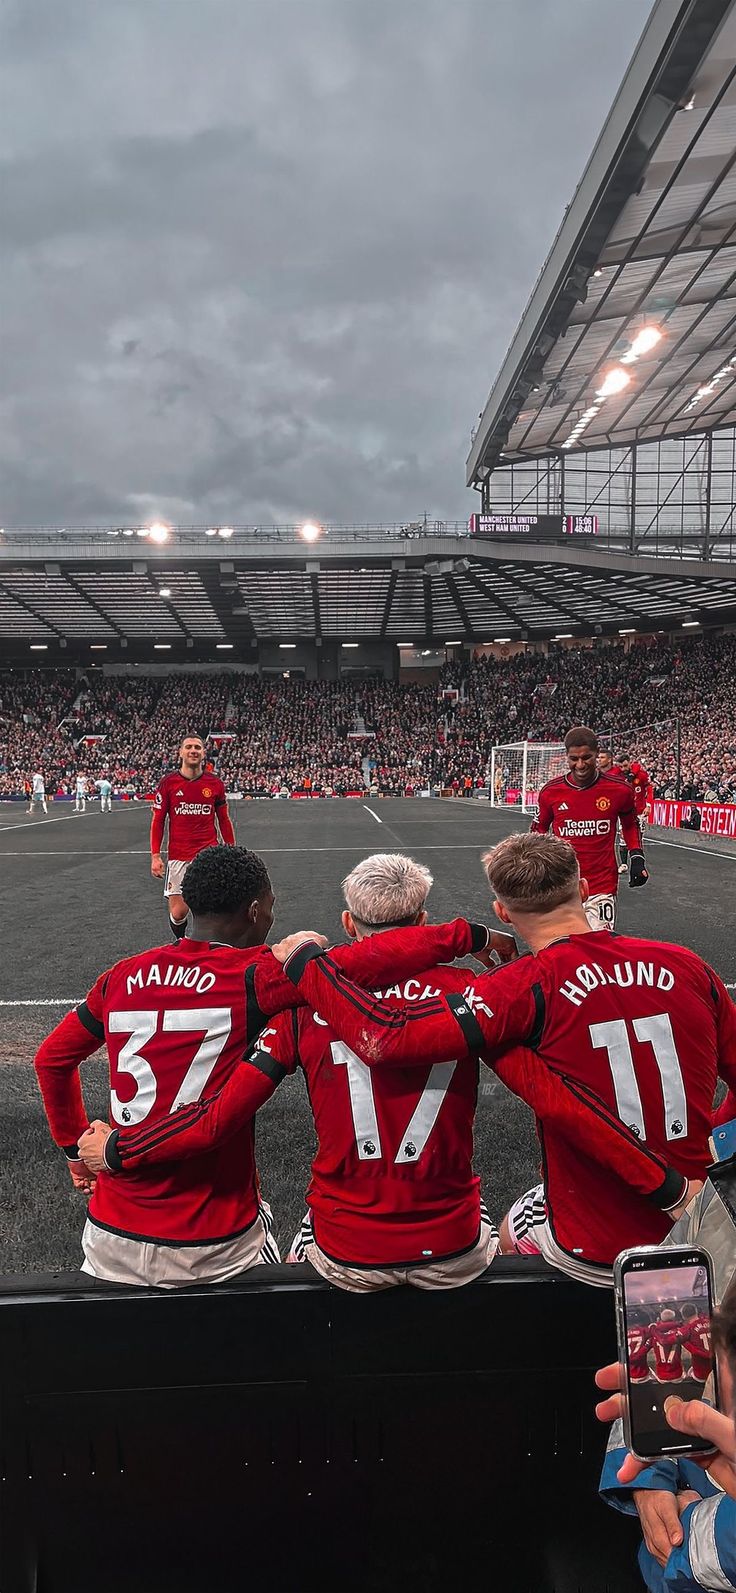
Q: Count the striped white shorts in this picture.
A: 3